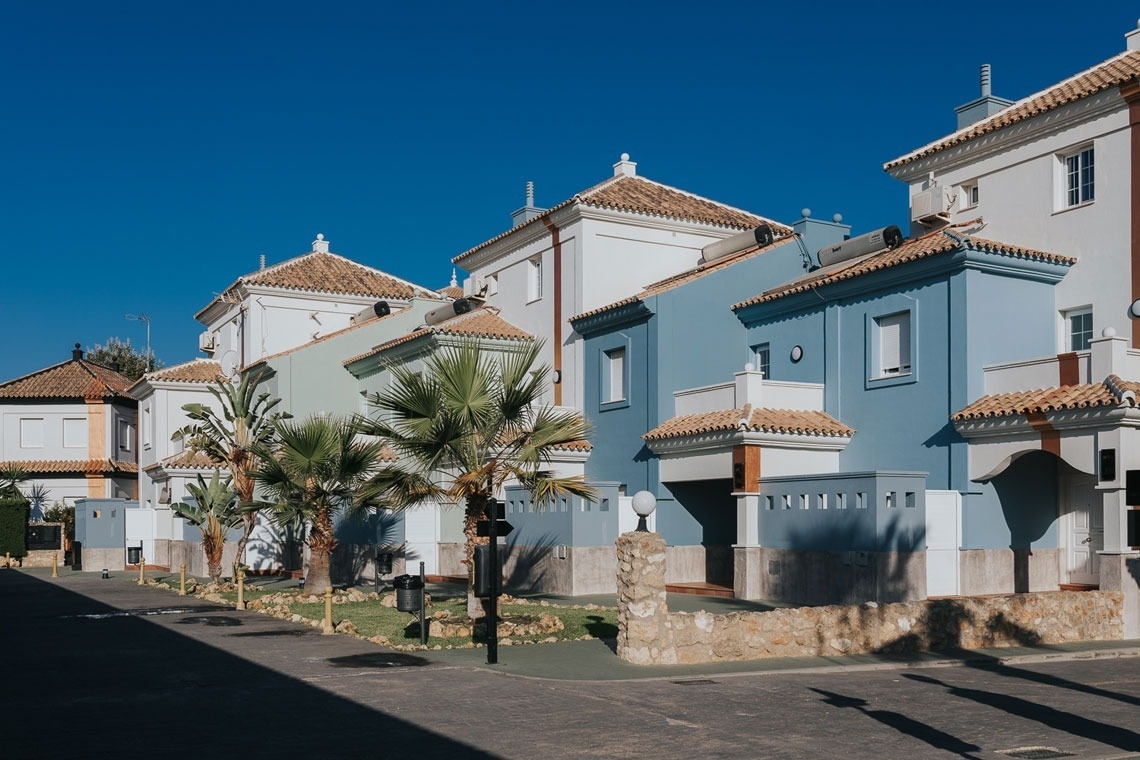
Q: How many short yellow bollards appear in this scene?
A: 6